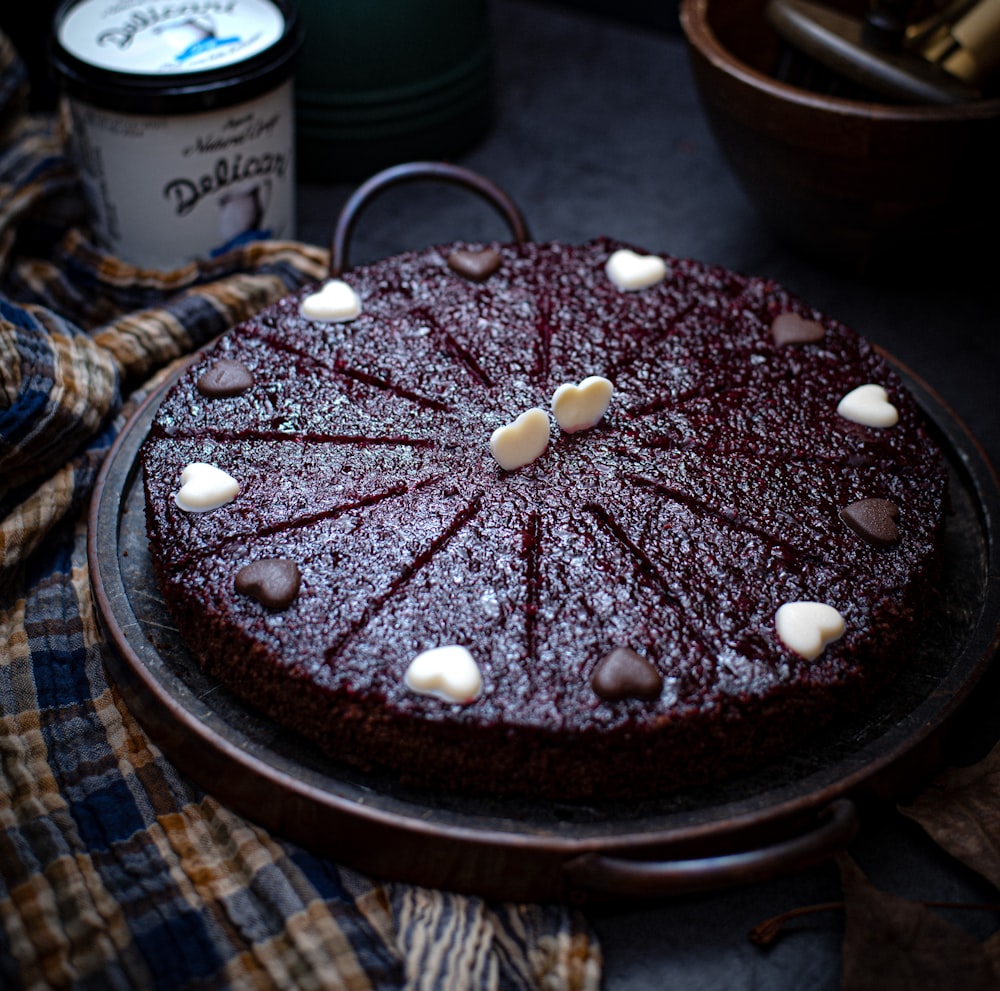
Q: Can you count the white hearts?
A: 8